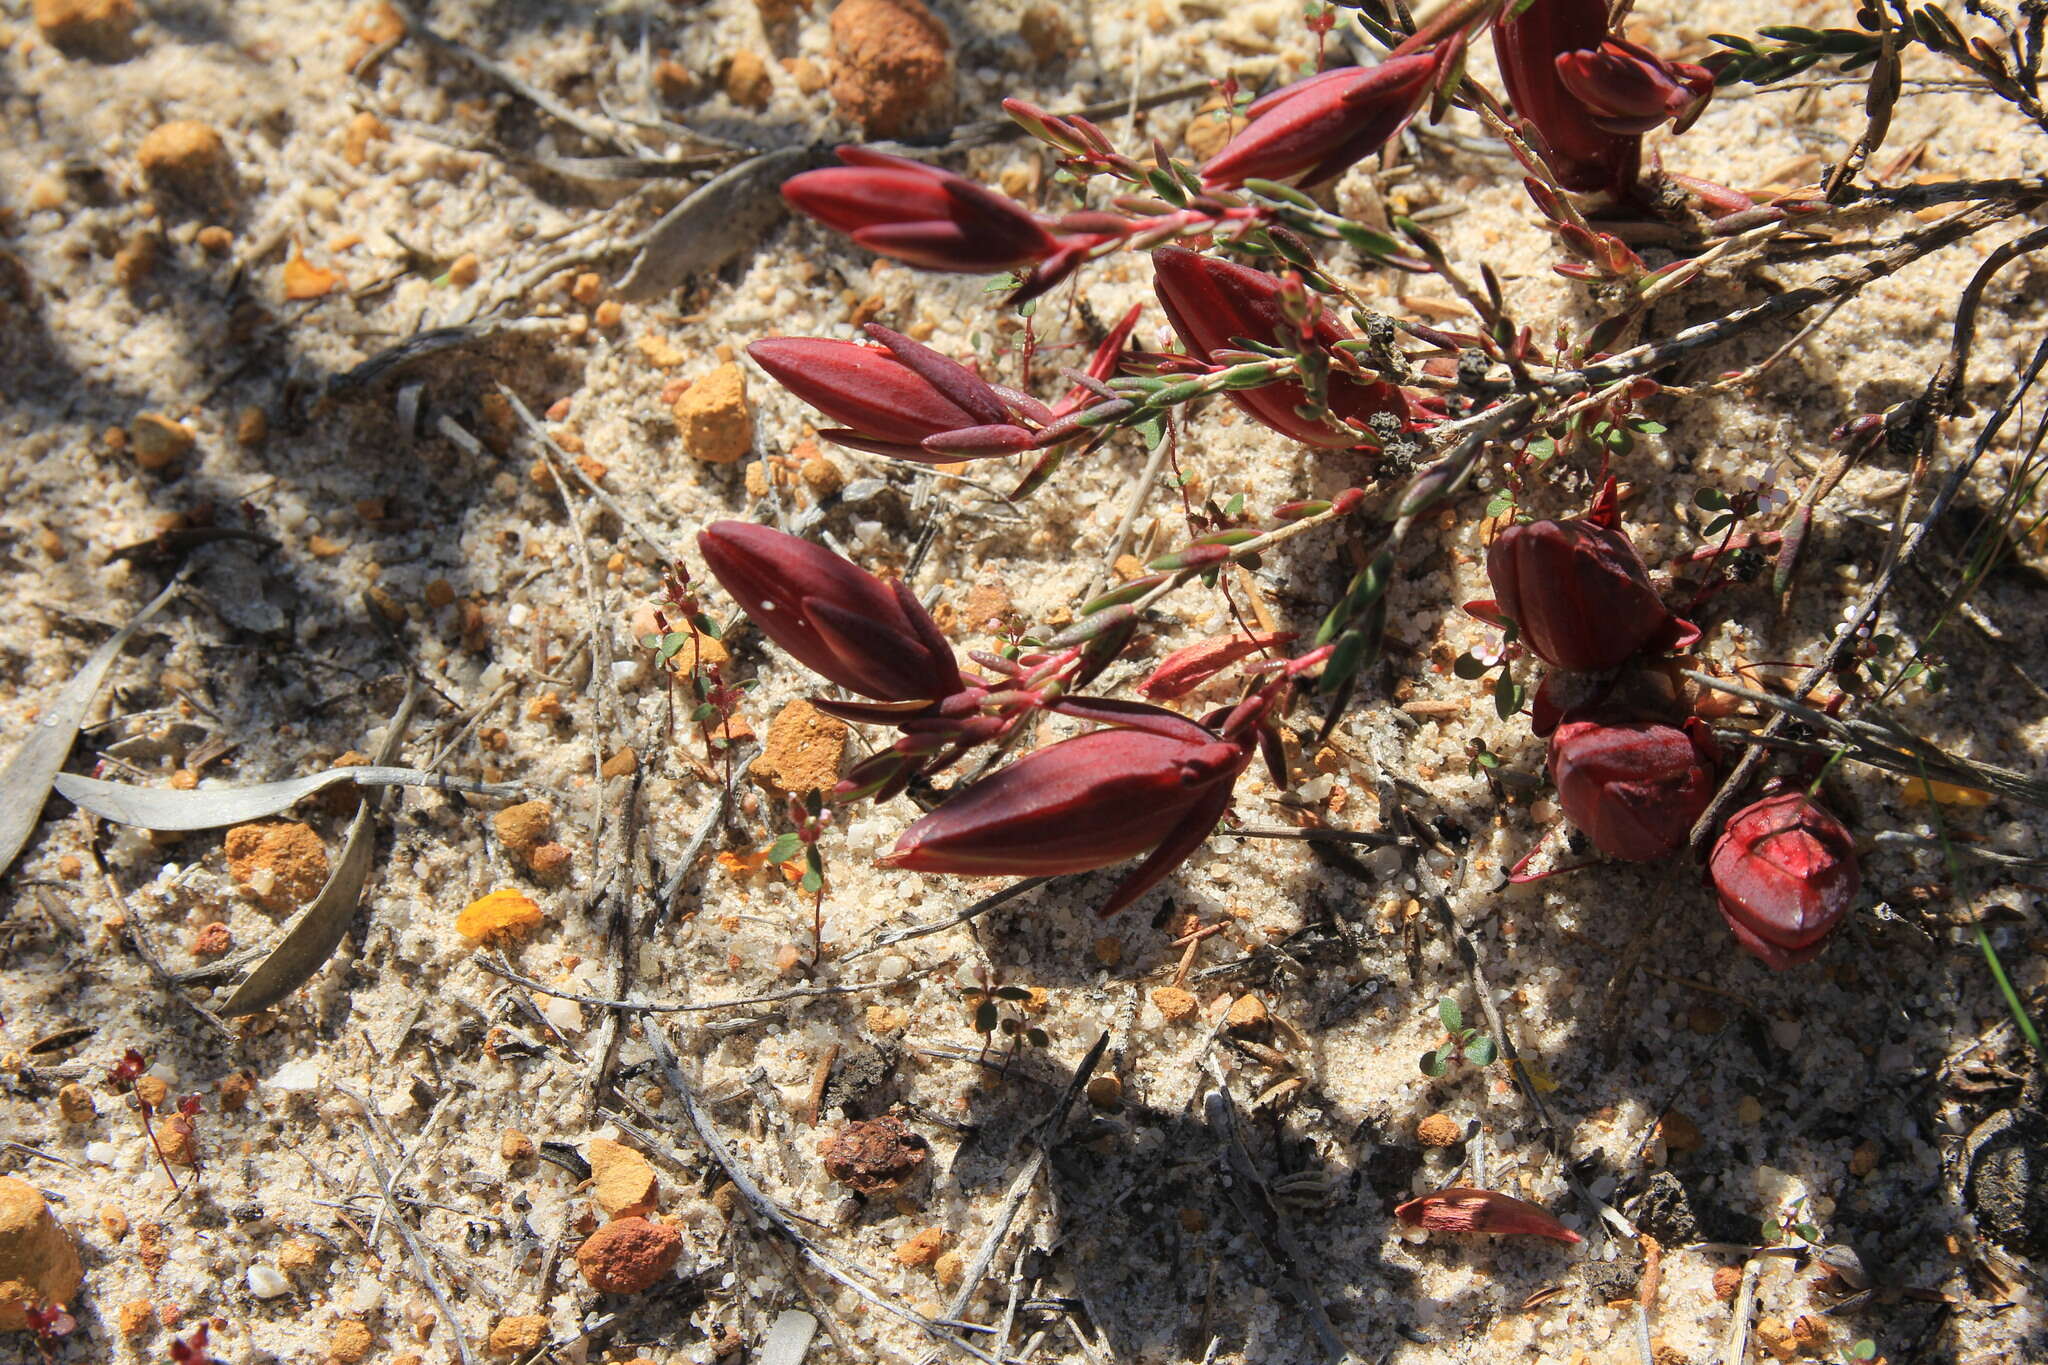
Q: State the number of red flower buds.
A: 11